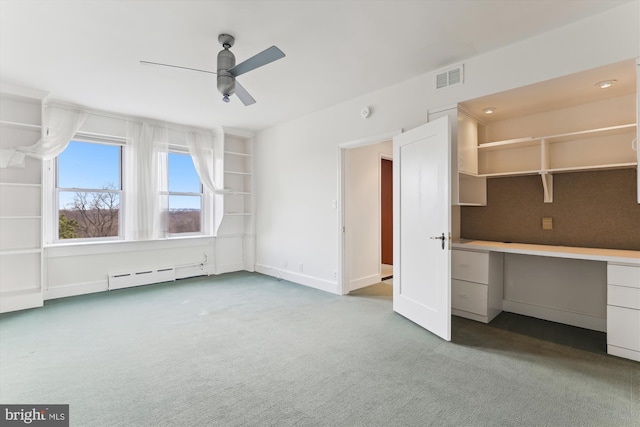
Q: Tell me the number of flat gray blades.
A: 3